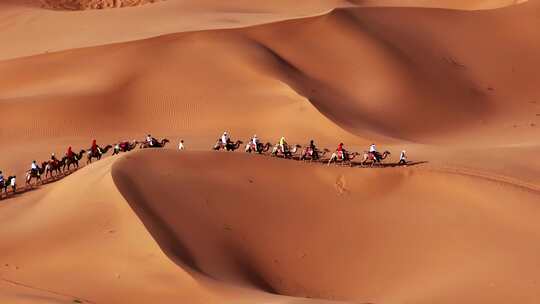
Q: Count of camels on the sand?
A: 13